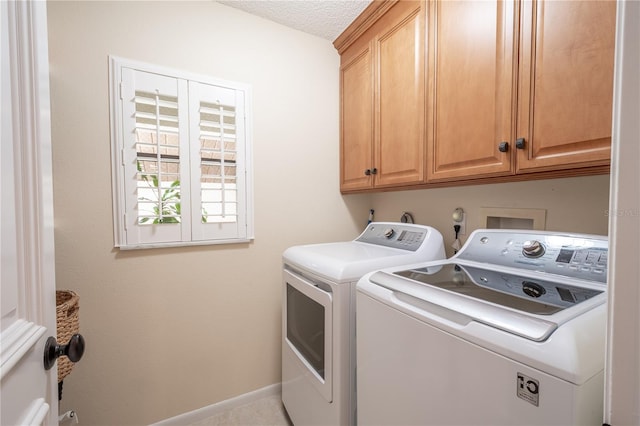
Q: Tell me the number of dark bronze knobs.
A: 5